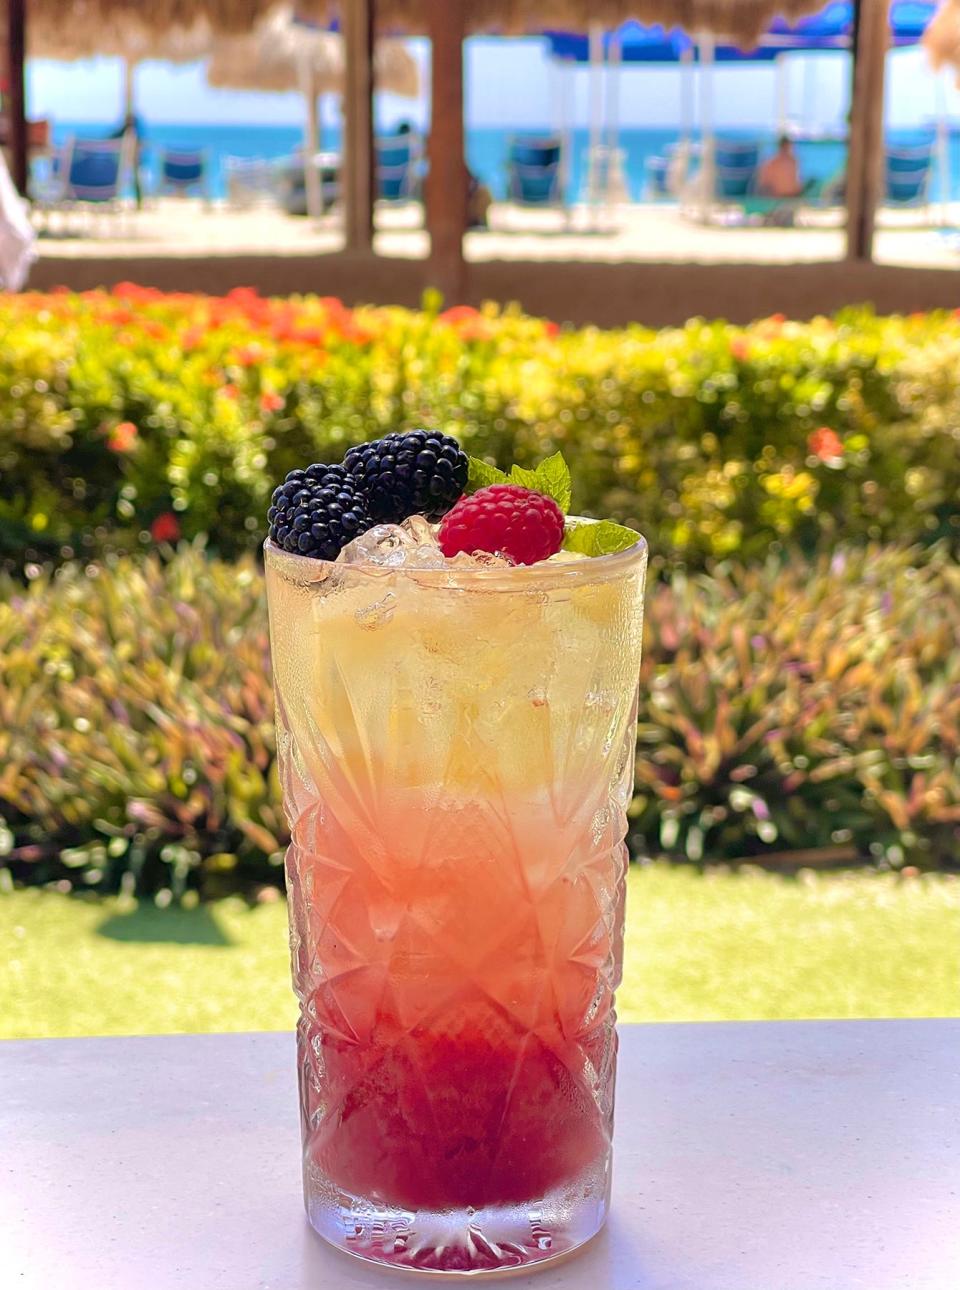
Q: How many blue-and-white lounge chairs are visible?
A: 6